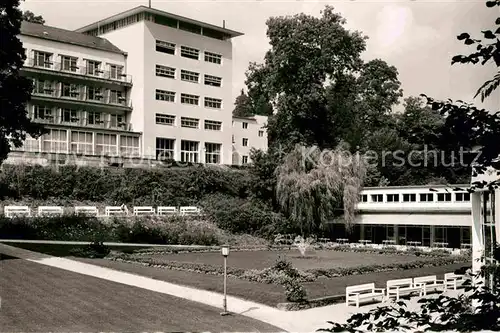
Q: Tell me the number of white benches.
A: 11